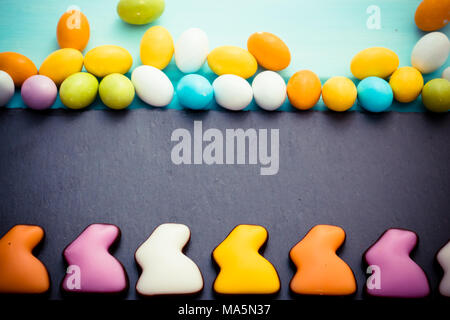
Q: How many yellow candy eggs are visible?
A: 7